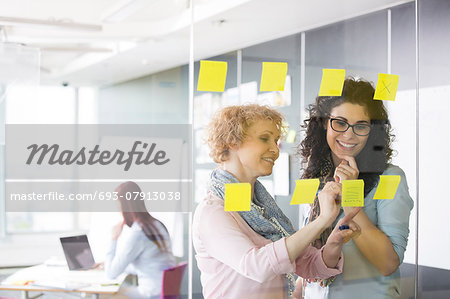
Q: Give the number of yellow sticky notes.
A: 8